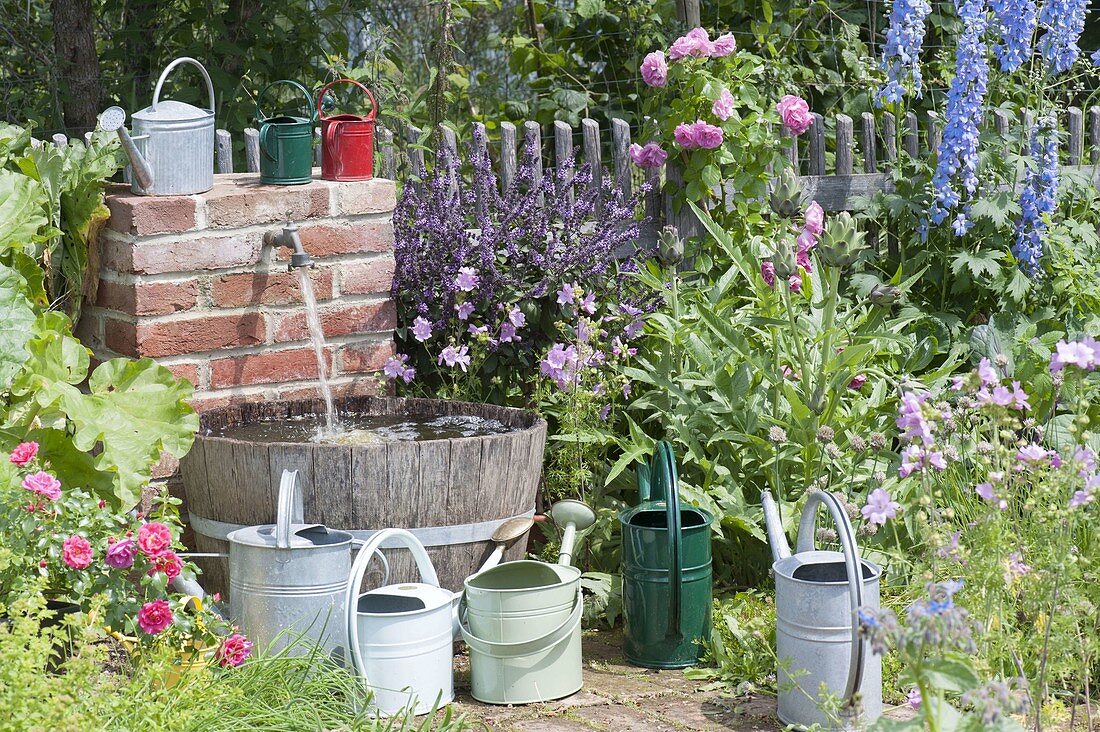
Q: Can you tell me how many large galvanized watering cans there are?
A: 2